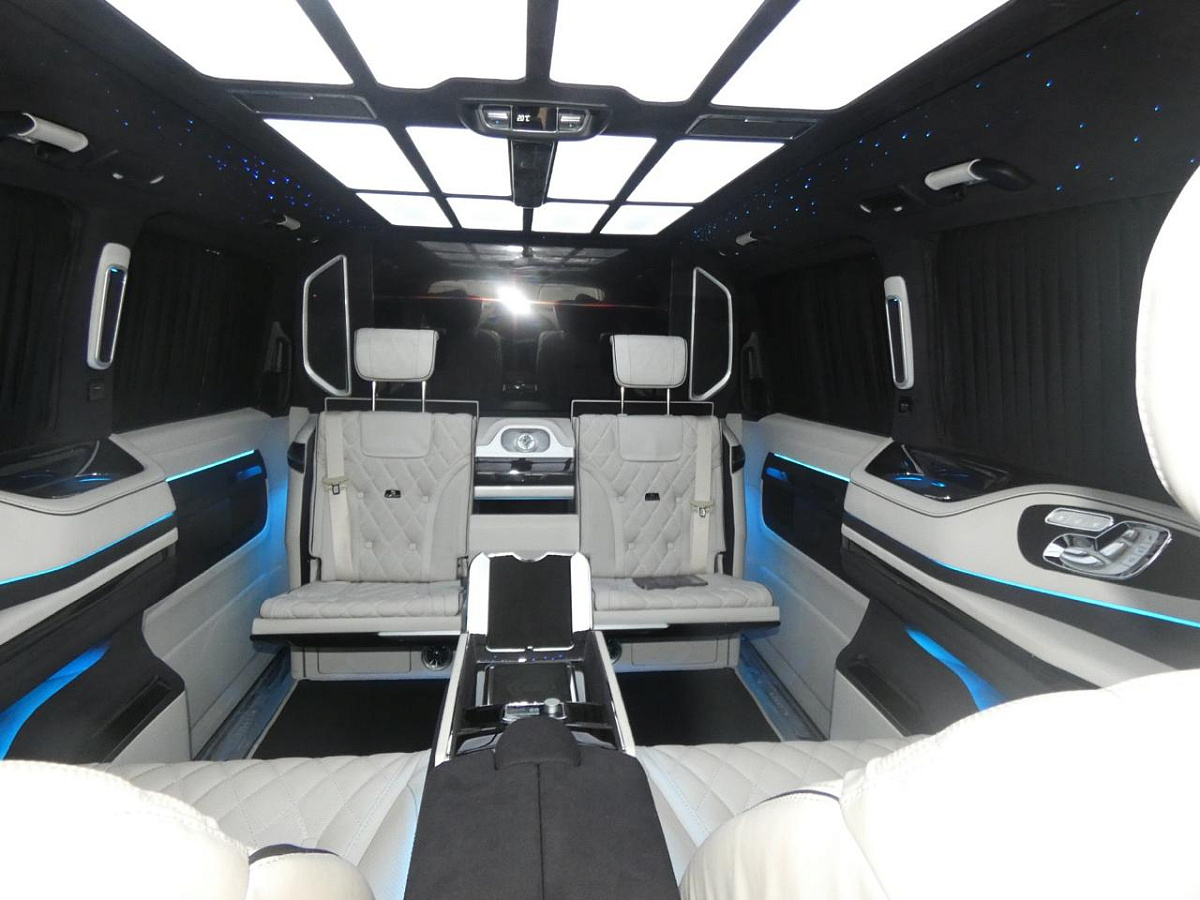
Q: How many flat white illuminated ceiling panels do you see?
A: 12